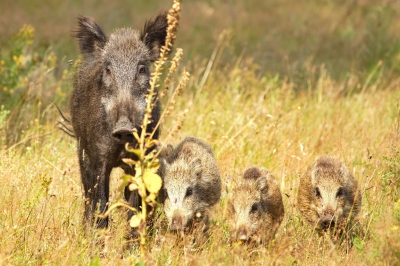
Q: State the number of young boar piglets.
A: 3